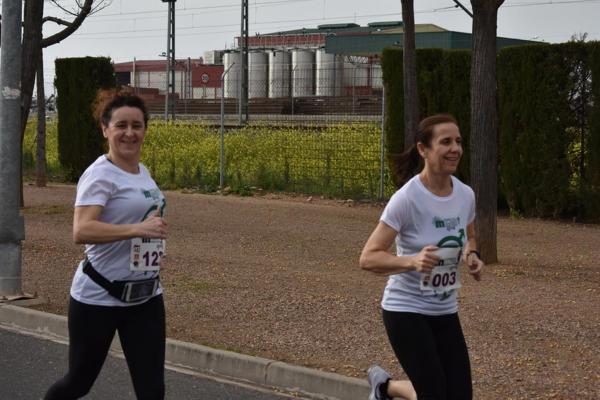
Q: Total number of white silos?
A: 5